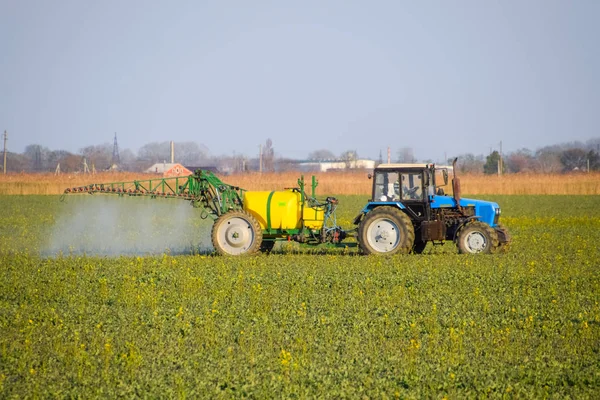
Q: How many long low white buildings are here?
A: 1